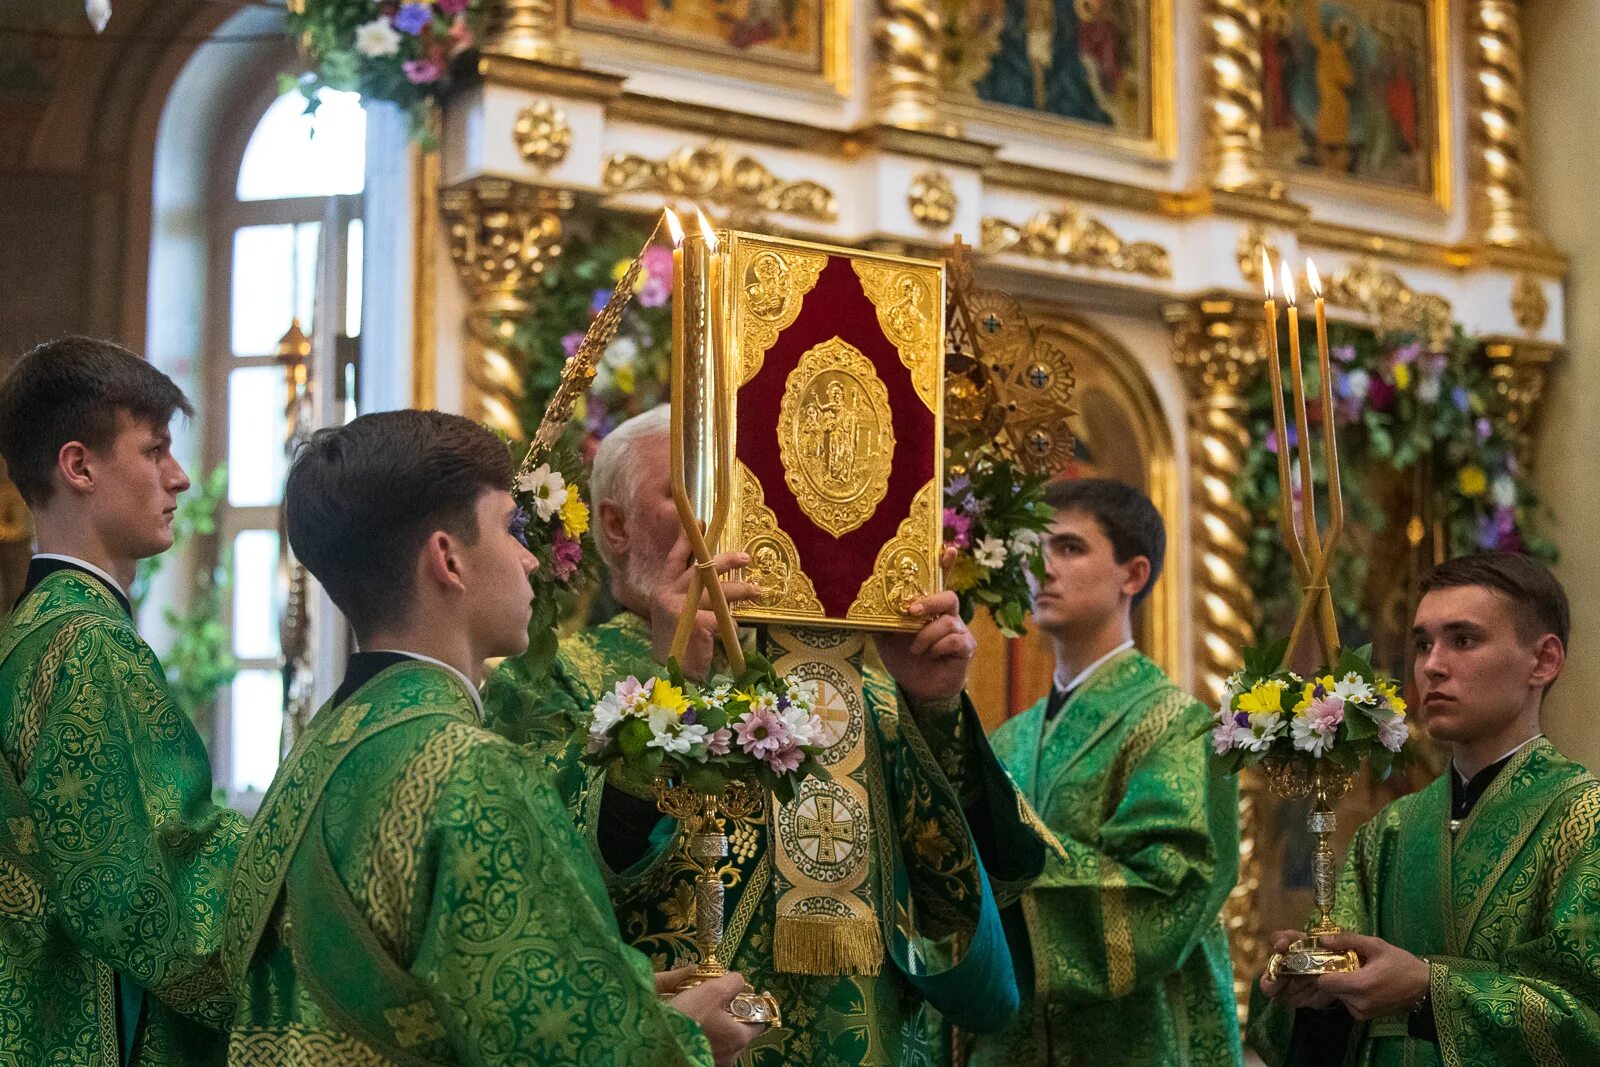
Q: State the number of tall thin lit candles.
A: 5